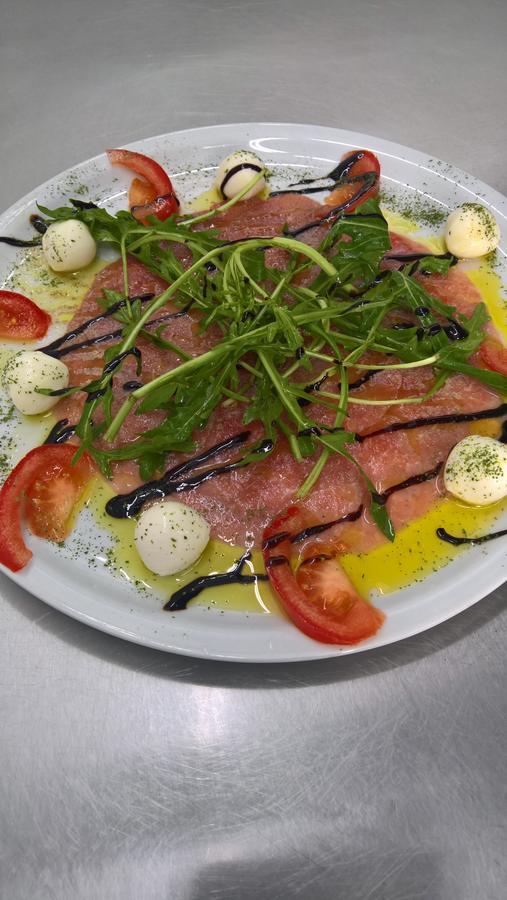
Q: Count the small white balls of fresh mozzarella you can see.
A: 6